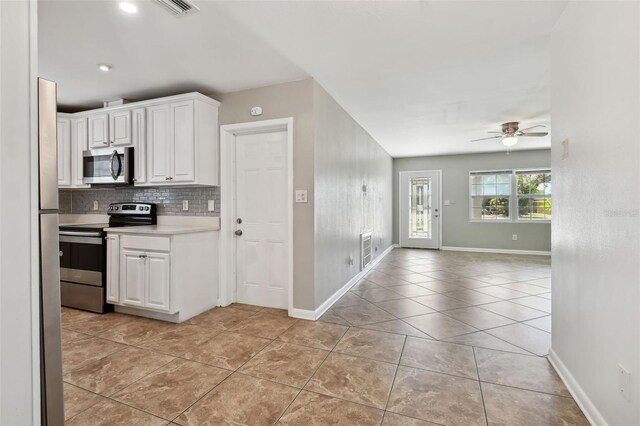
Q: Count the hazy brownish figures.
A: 0